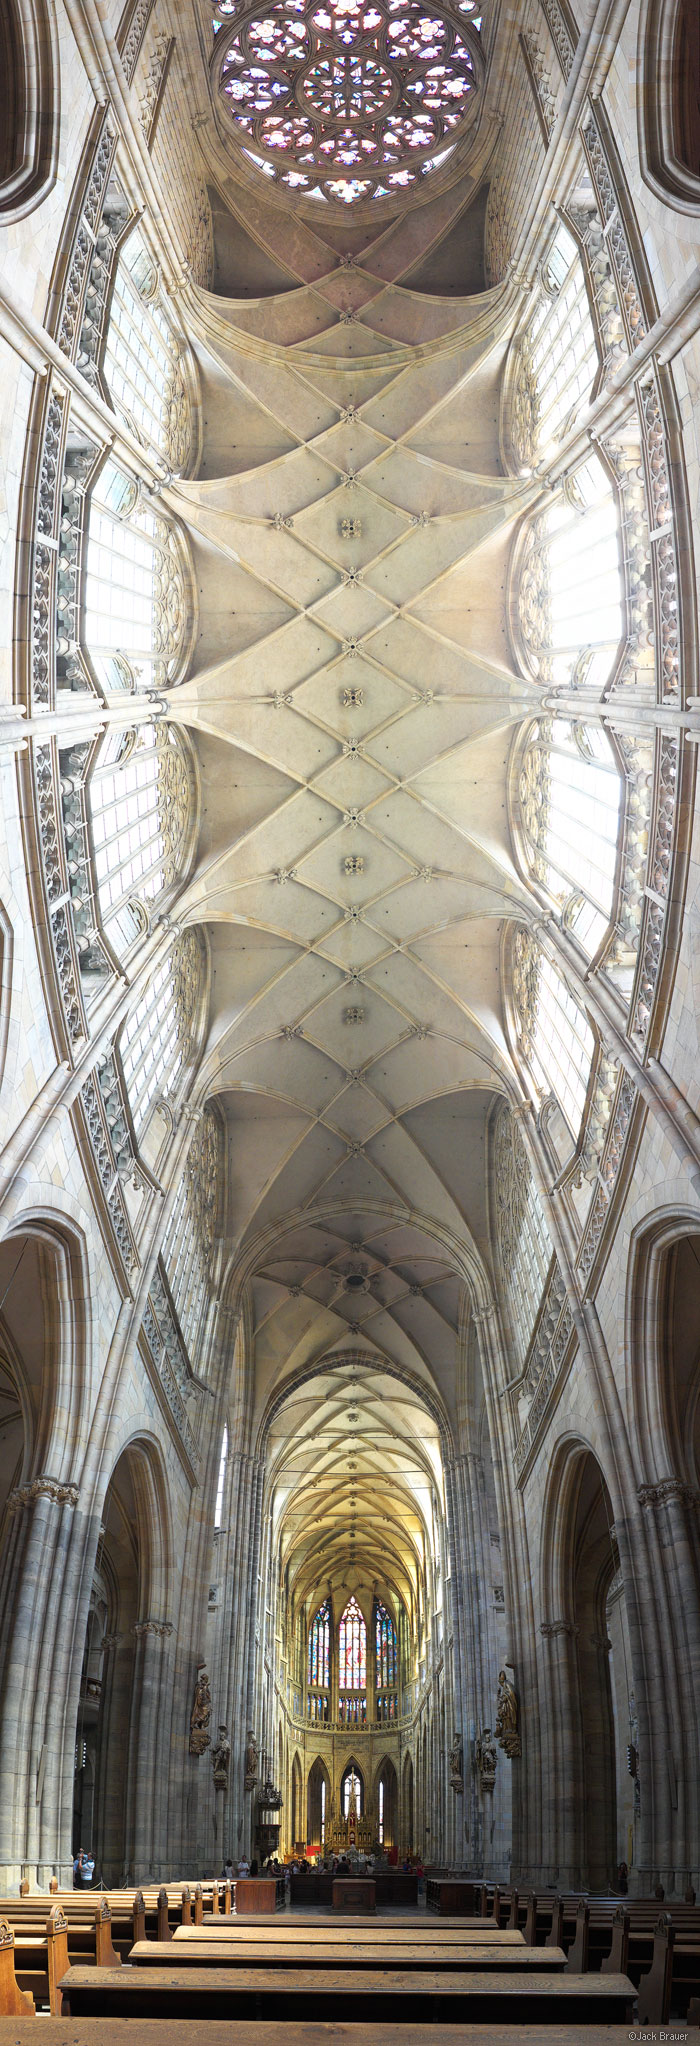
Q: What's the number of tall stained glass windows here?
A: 3